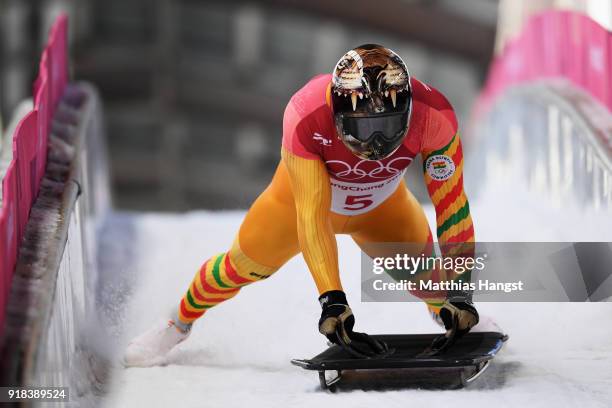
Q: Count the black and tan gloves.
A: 2